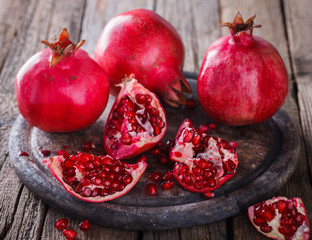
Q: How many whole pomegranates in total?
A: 3